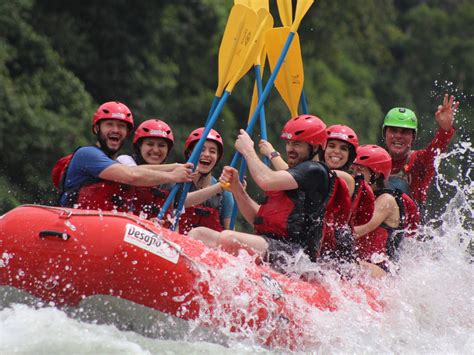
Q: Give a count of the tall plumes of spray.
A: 1